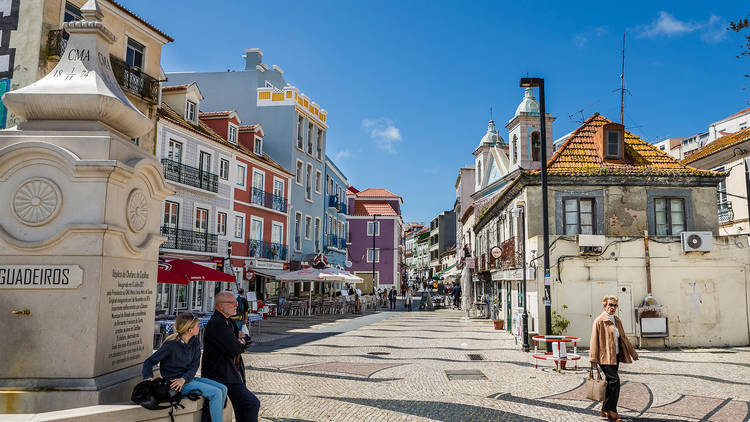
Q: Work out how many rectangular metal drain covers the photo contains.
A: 2